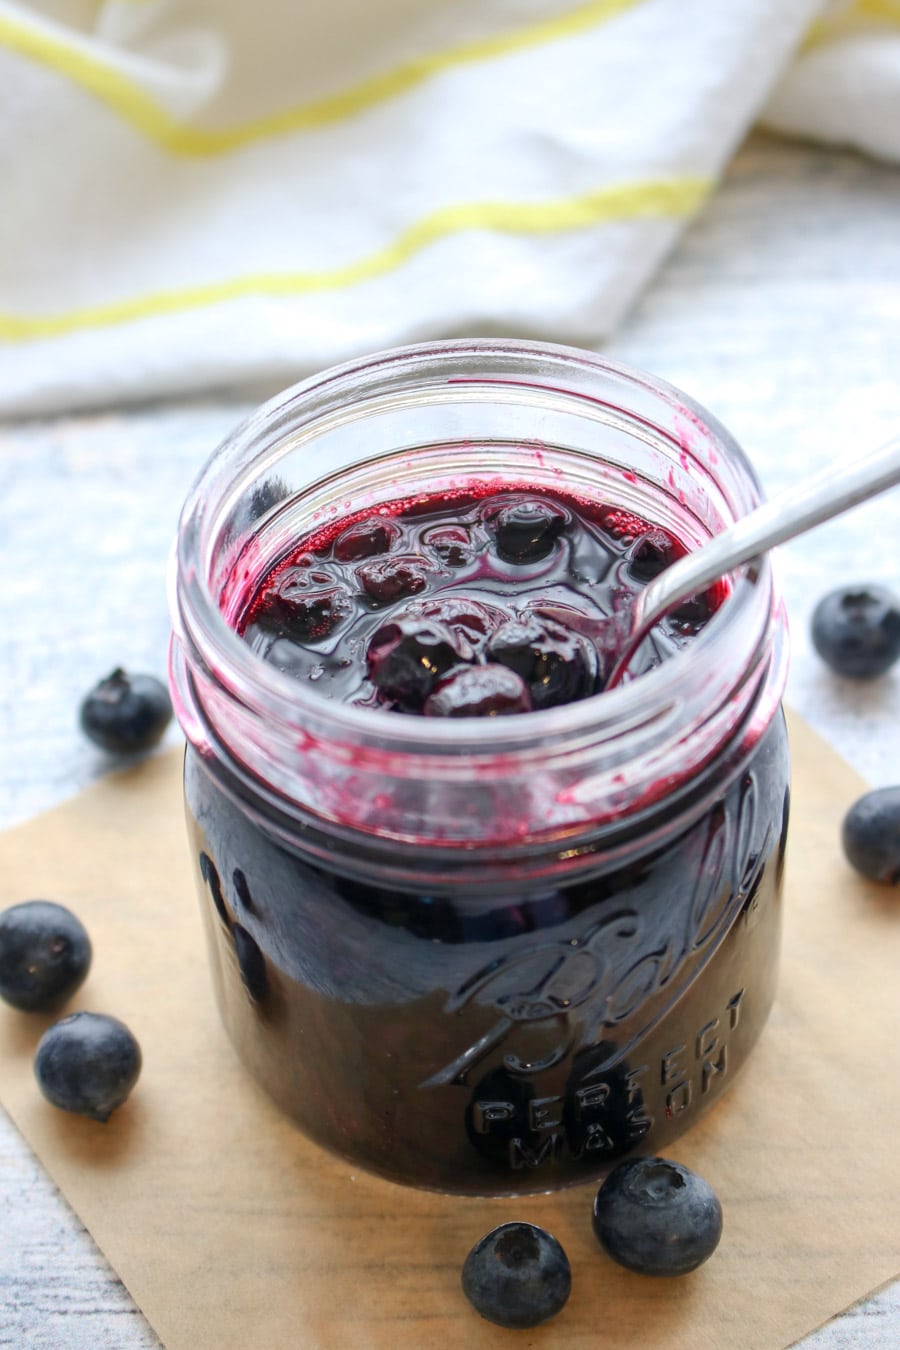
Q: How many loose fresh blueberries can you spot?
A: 7